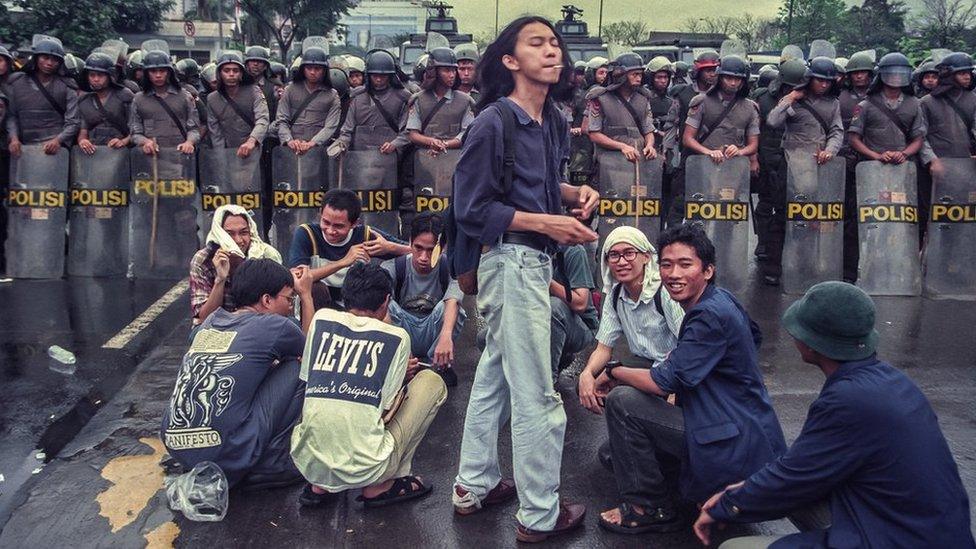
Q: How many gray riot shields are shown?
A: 12